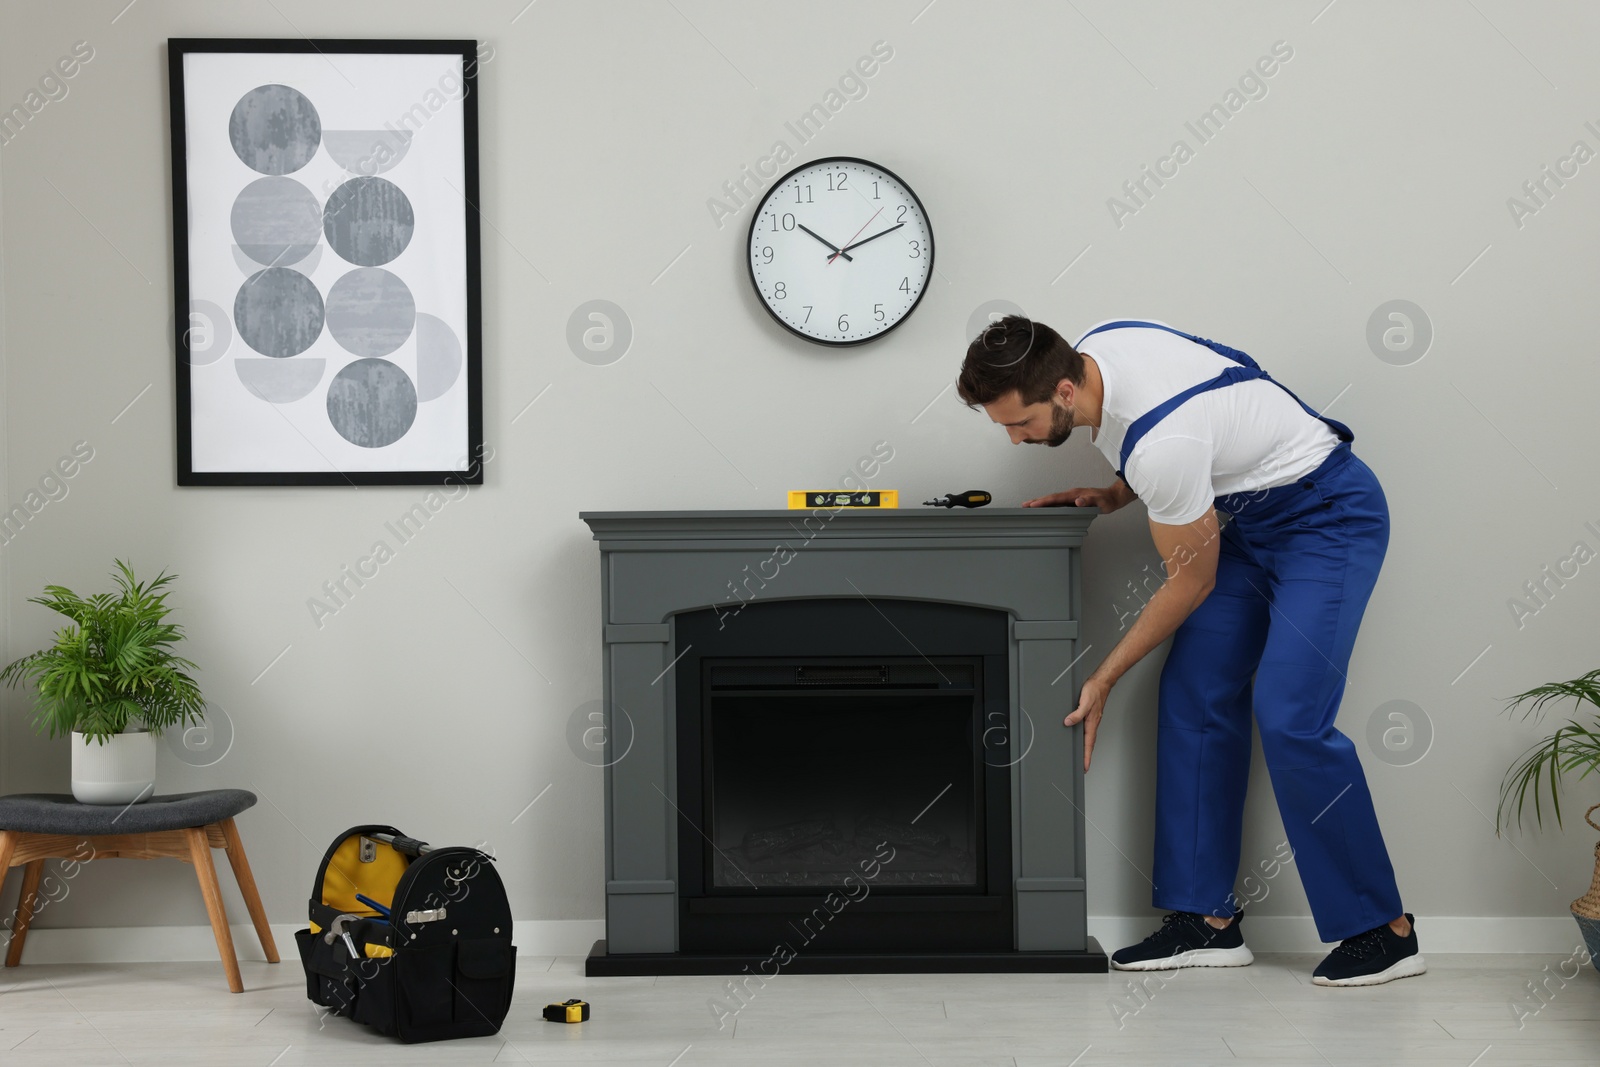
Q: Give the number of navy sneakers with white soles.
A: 2